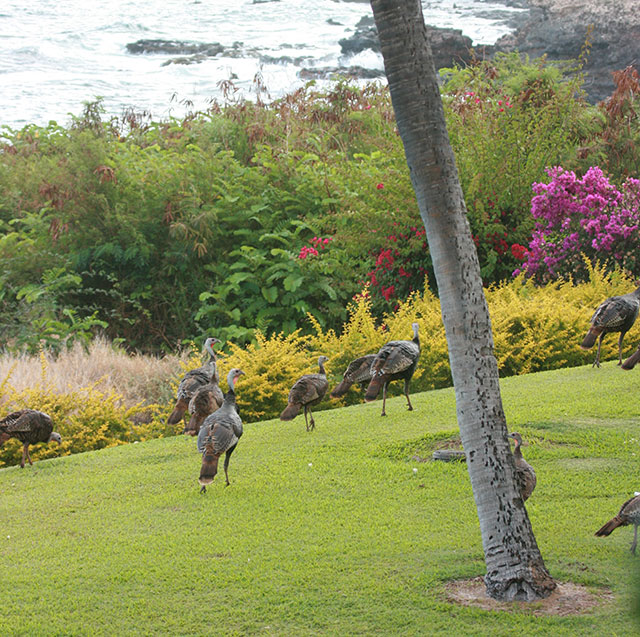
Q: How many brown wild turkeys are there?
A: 11